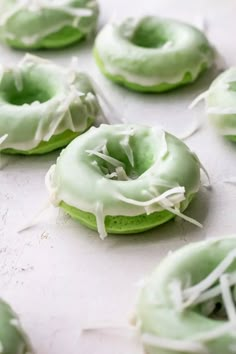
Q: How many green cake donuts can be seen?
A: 7